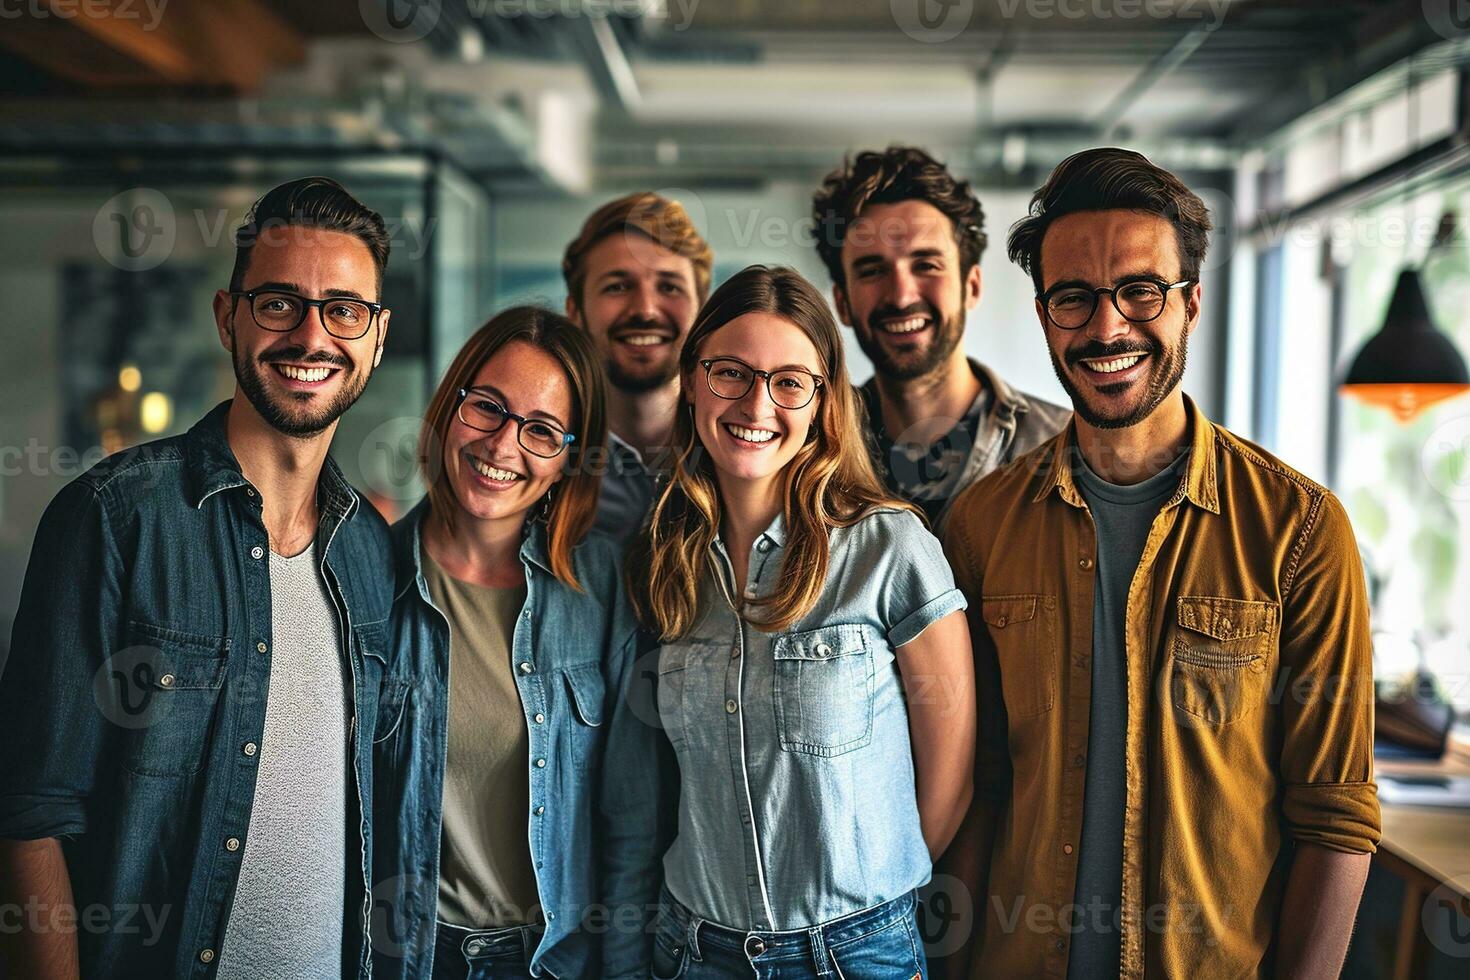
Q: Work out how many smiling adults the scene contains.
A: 6